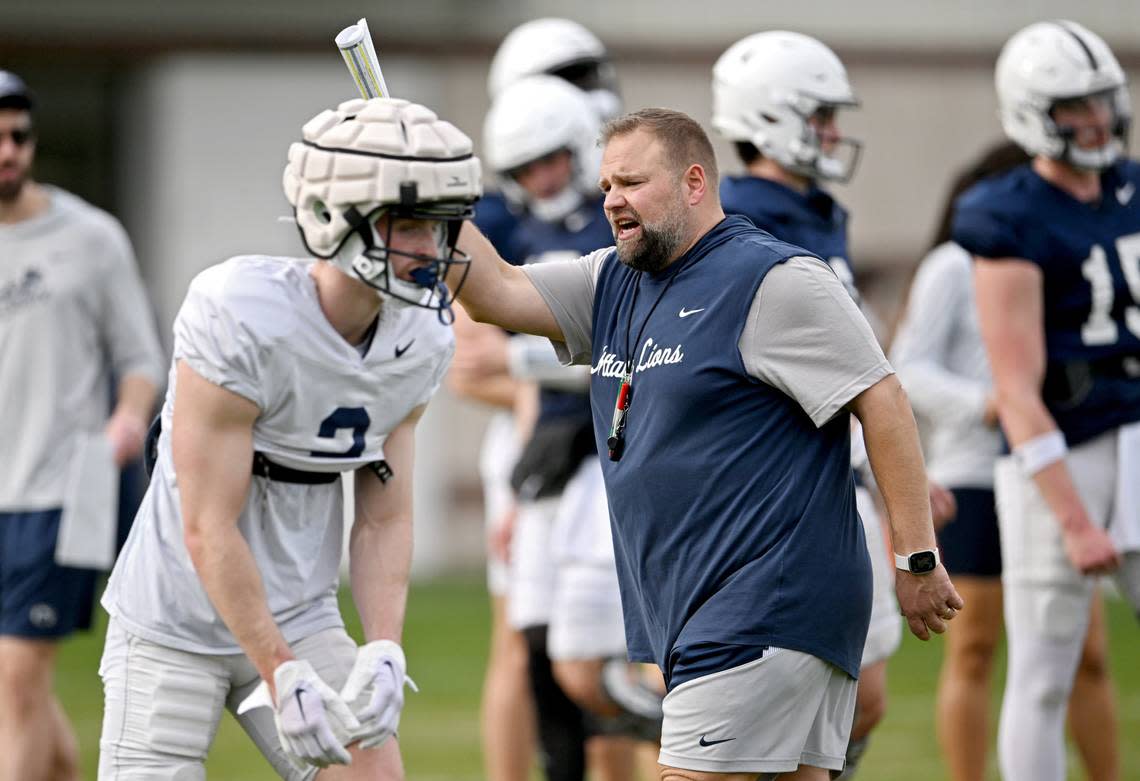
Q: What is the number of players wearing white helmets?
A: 5